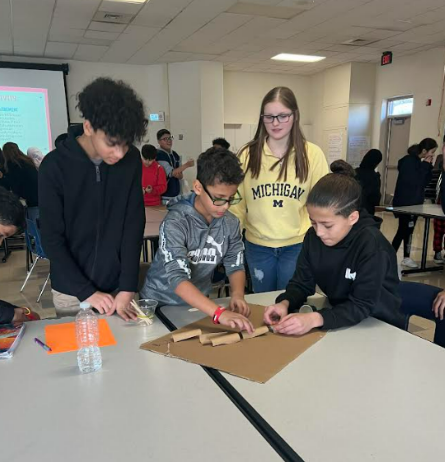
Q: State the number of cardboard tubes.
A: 4